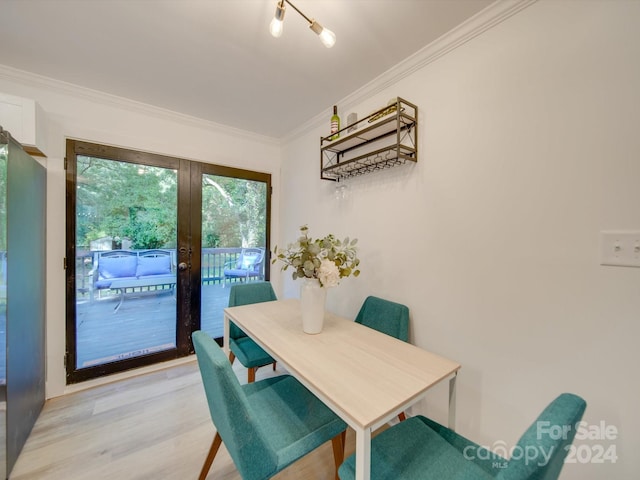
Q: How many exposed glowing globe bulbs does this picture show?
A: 2